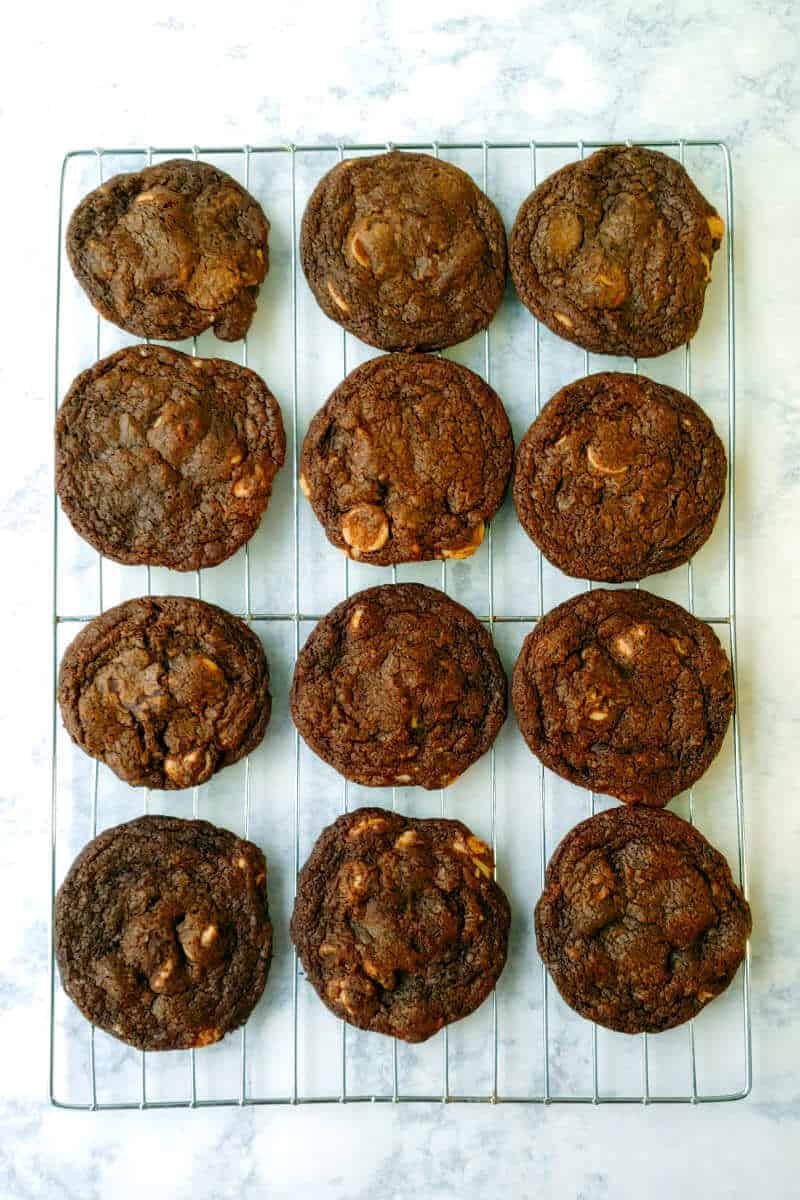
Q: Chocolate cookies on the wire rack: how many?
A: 12